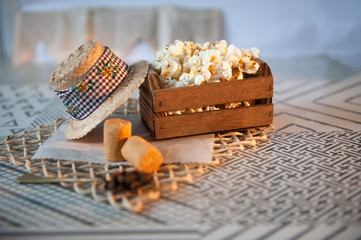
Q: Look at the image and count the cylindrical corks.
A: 2